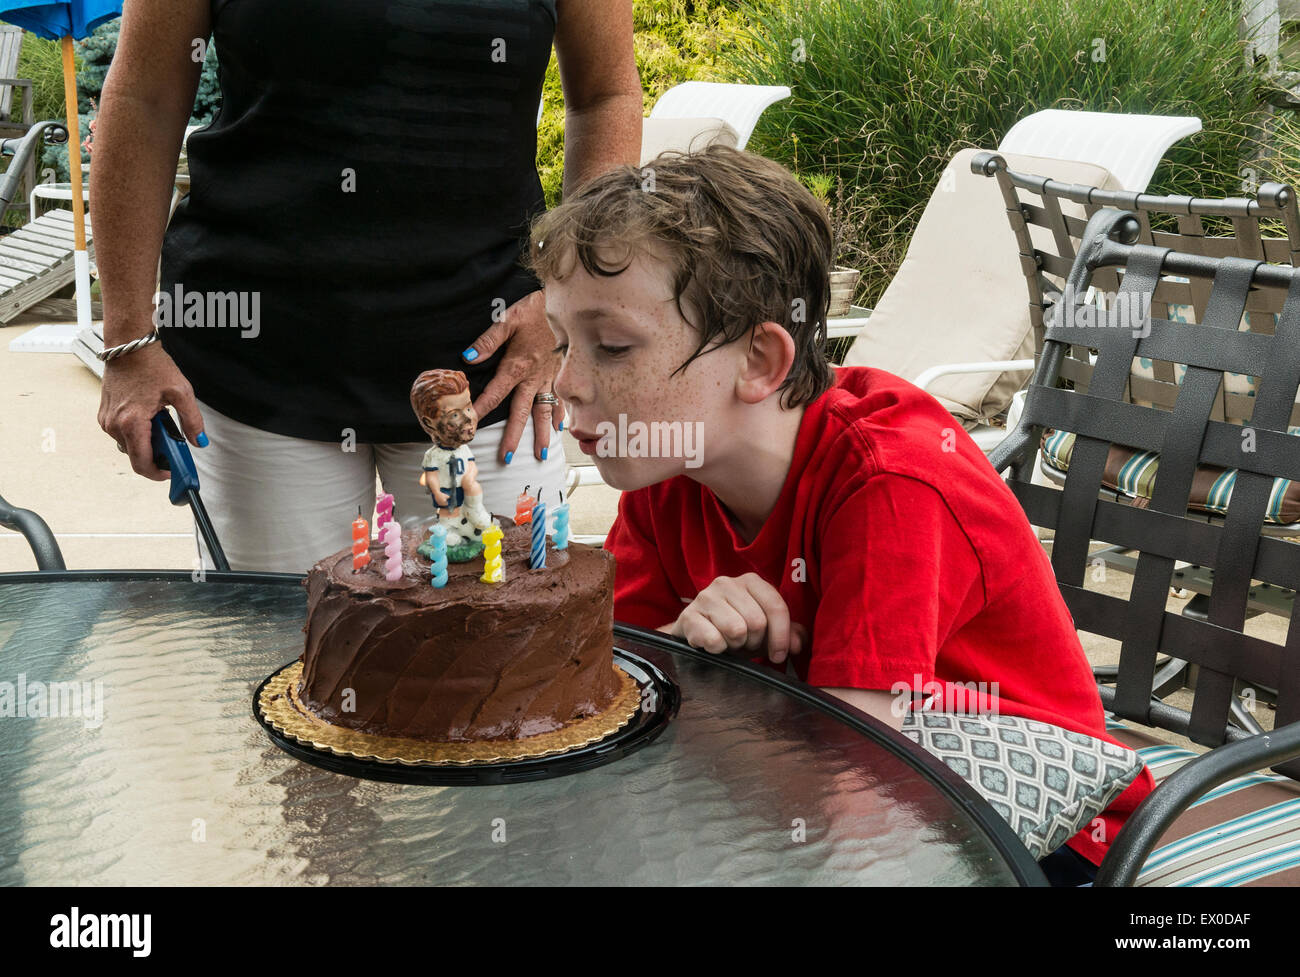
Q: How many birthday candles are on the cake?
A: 8